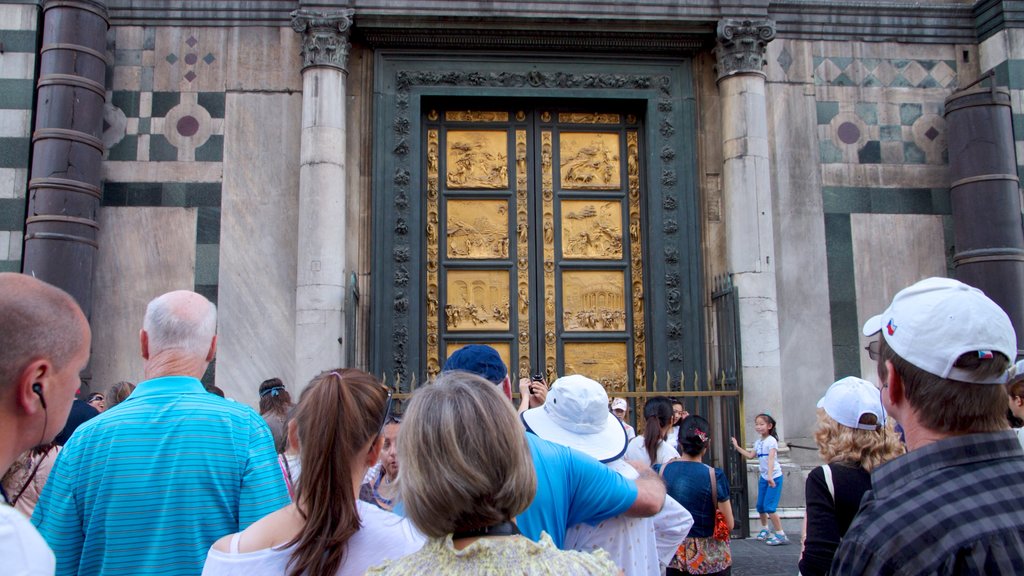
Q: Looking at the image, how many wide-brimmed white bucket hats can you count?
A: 1